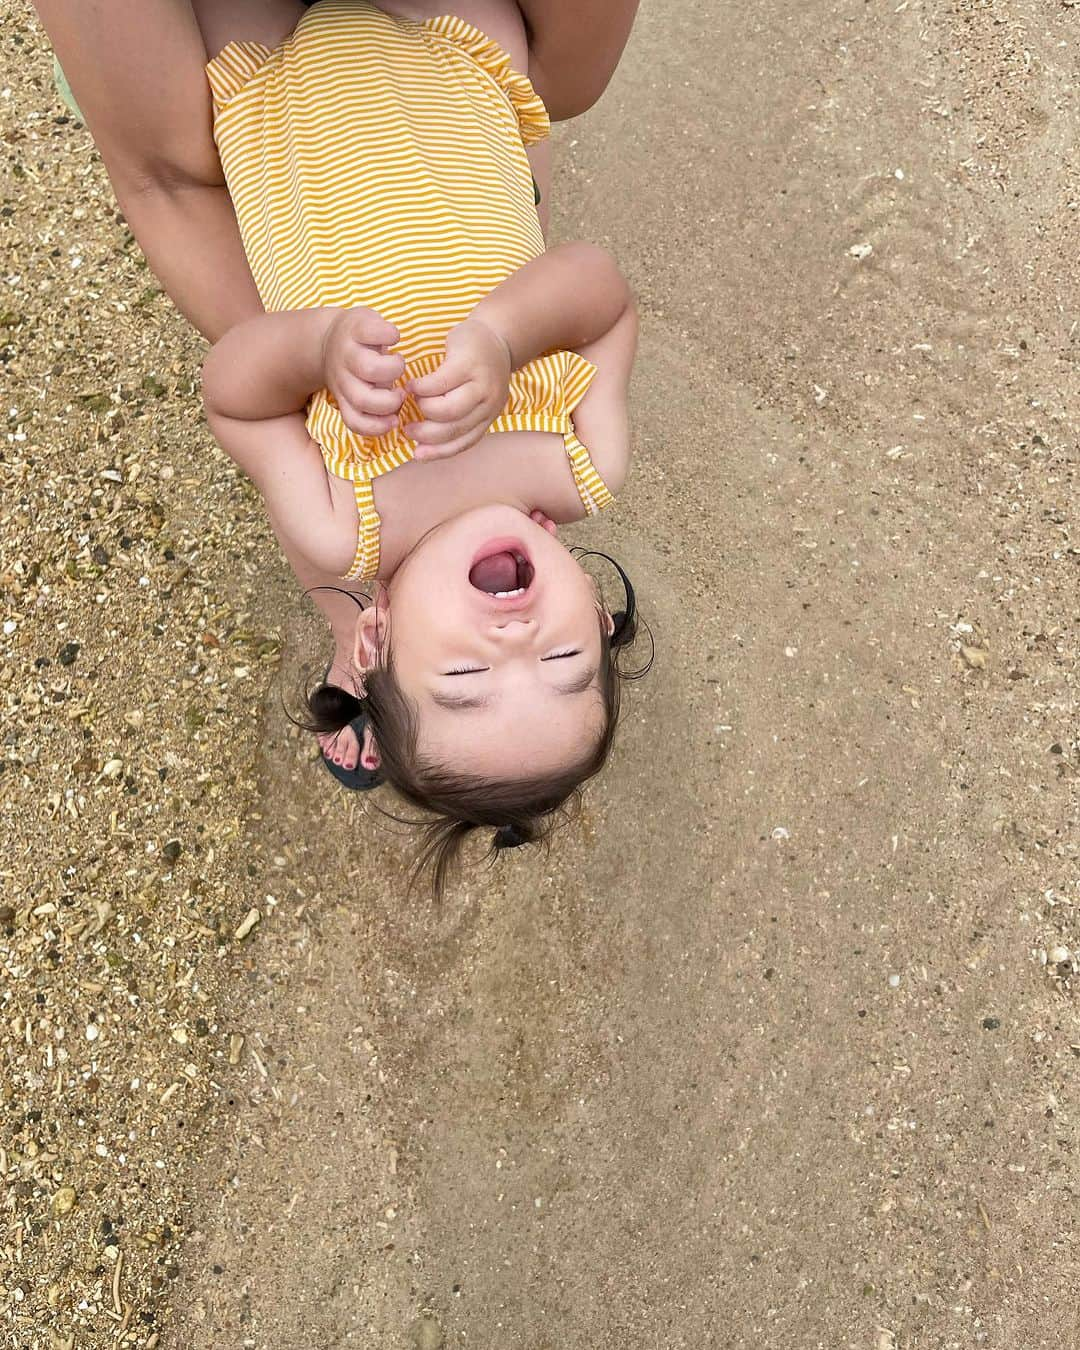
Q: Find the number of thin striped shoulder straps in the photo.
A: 2